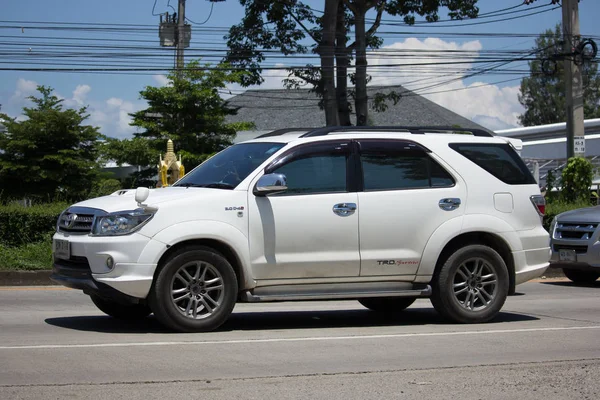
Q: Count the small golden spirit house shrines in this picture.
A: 1